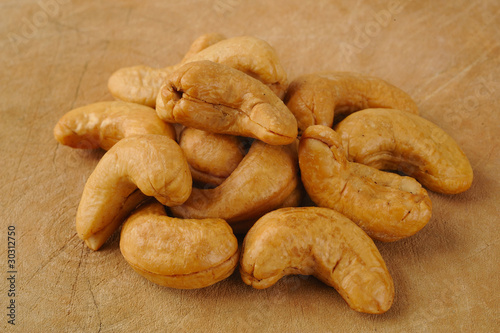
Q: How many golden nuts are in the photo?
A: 12